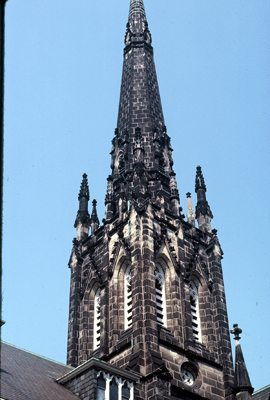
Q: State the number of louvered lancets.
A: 4